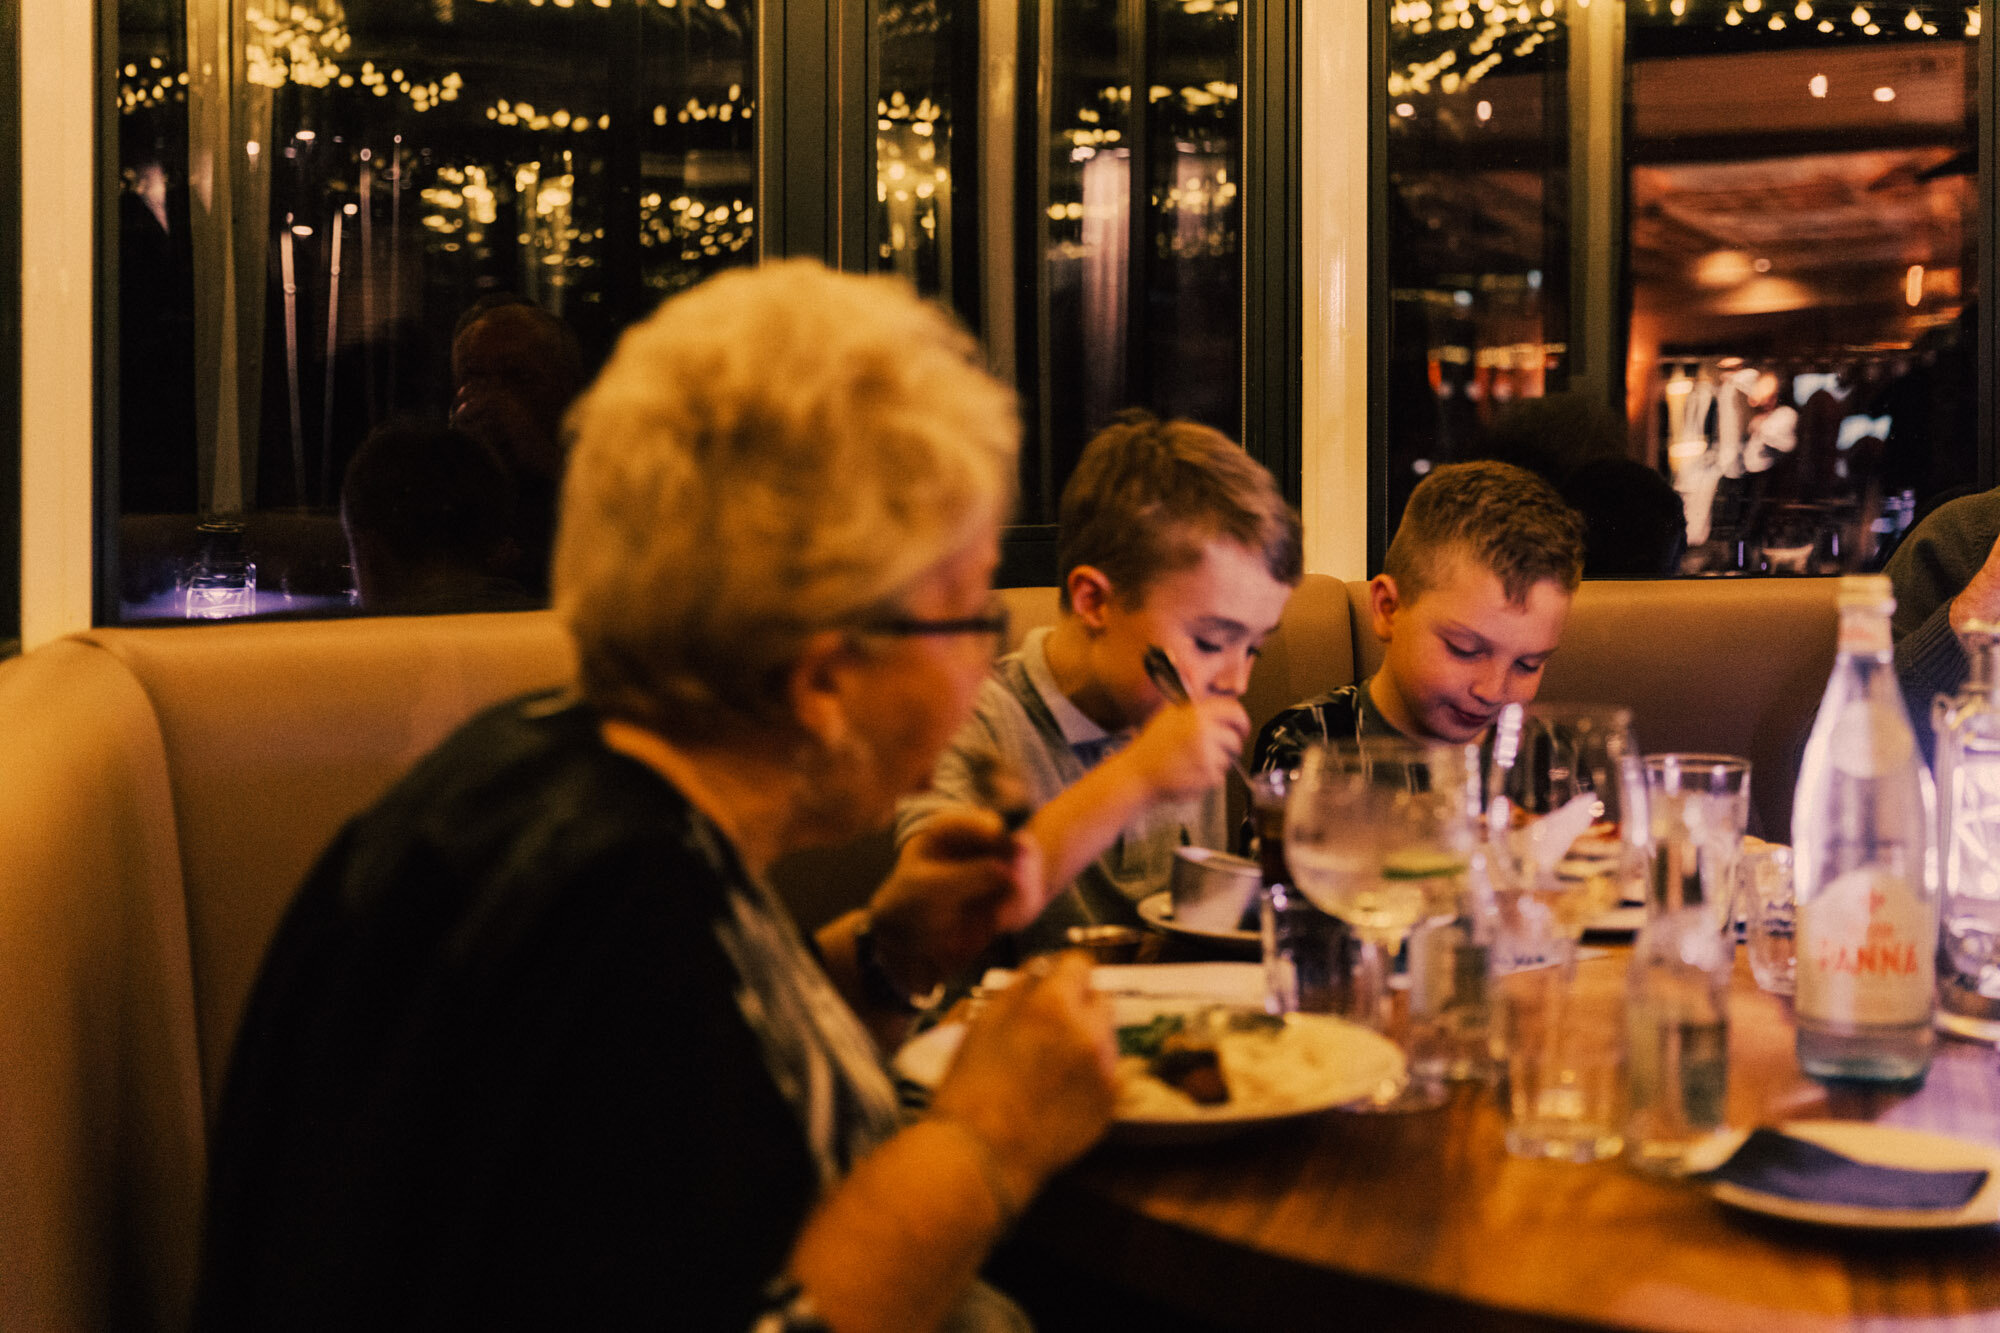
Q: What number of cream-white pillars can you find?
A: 2